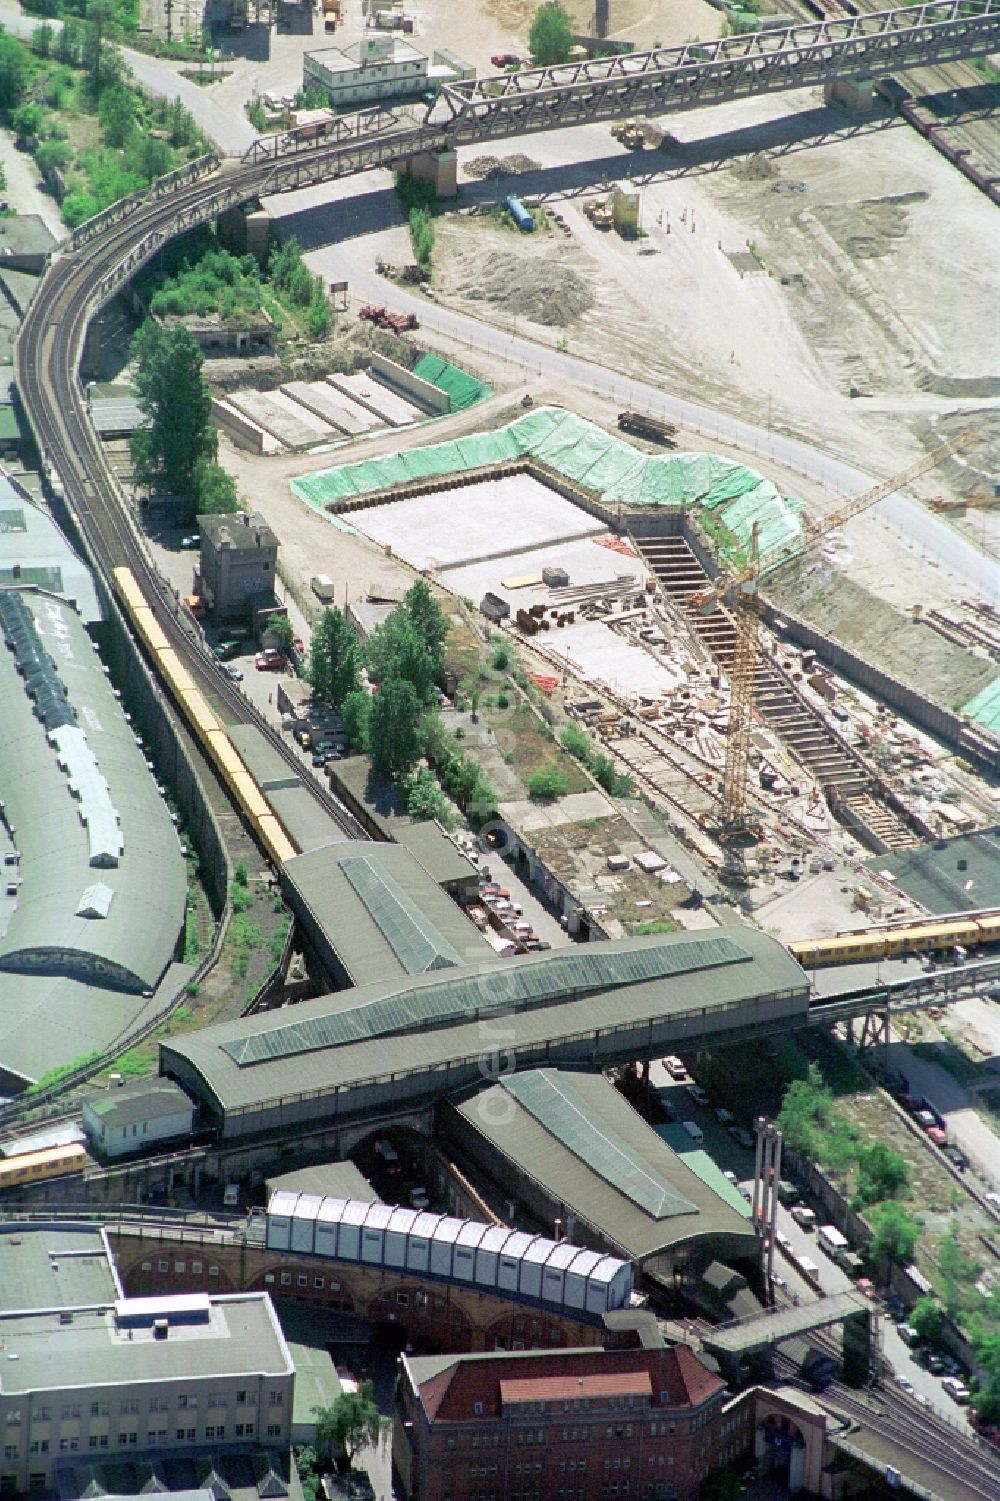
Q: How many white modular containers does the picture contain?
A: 15